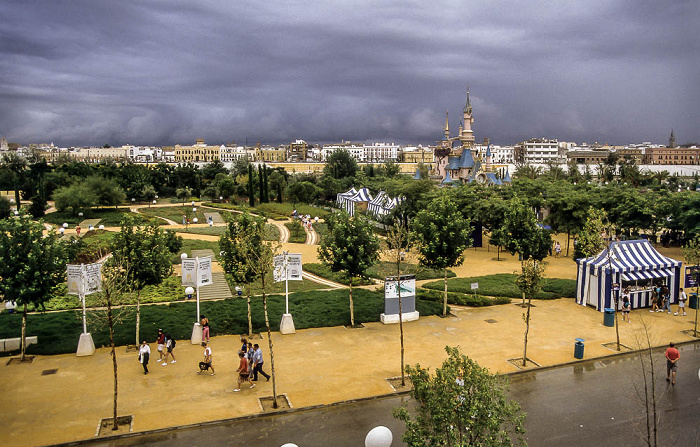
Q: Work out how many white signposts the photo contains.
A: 3